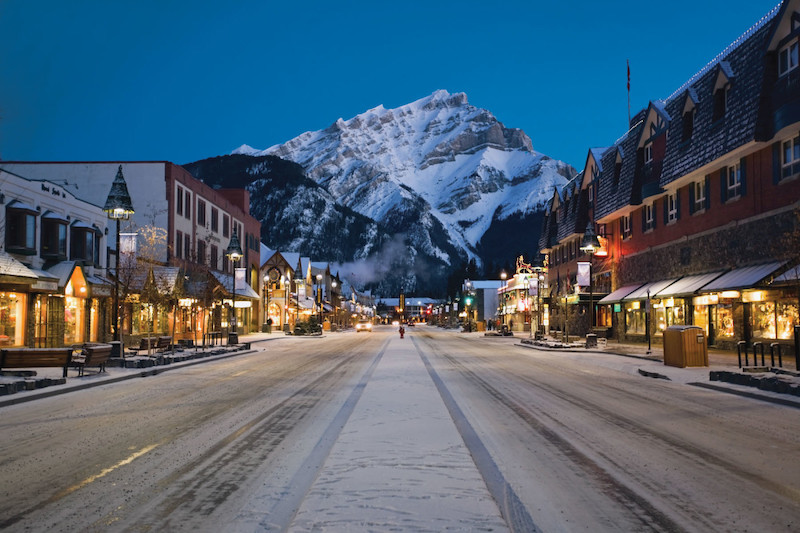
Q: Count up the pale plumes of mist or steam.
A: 1